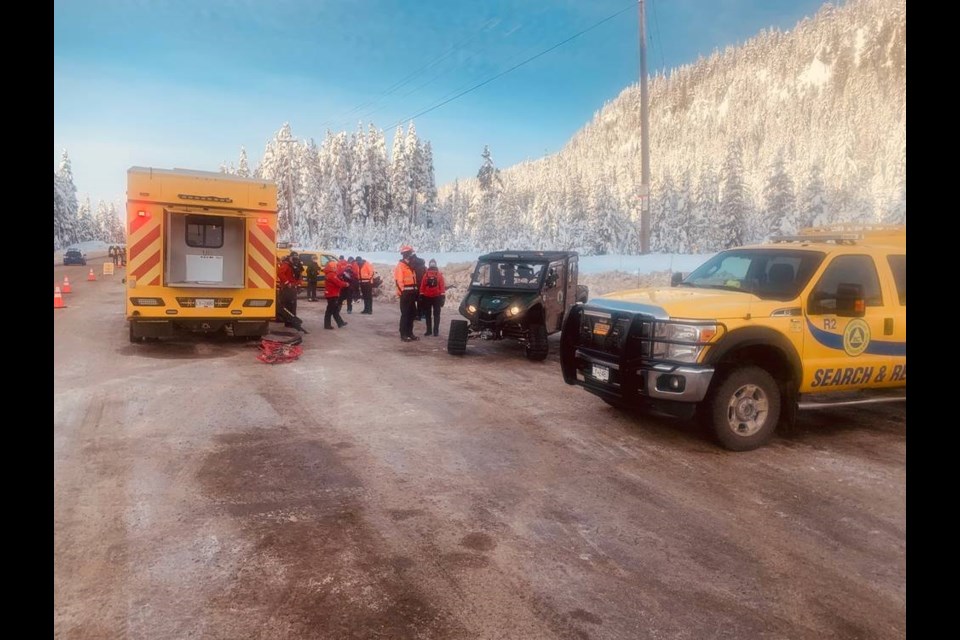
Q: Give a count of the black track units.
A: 2